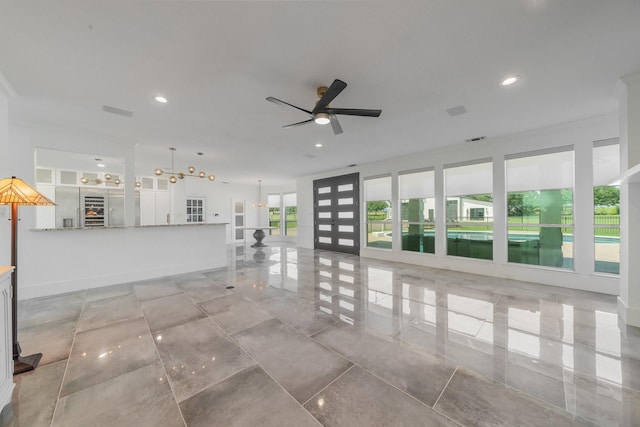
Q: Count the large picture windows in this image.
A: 5